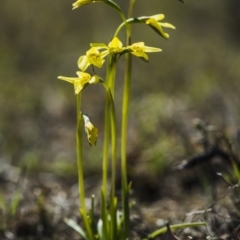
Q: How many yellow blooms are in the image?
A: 7